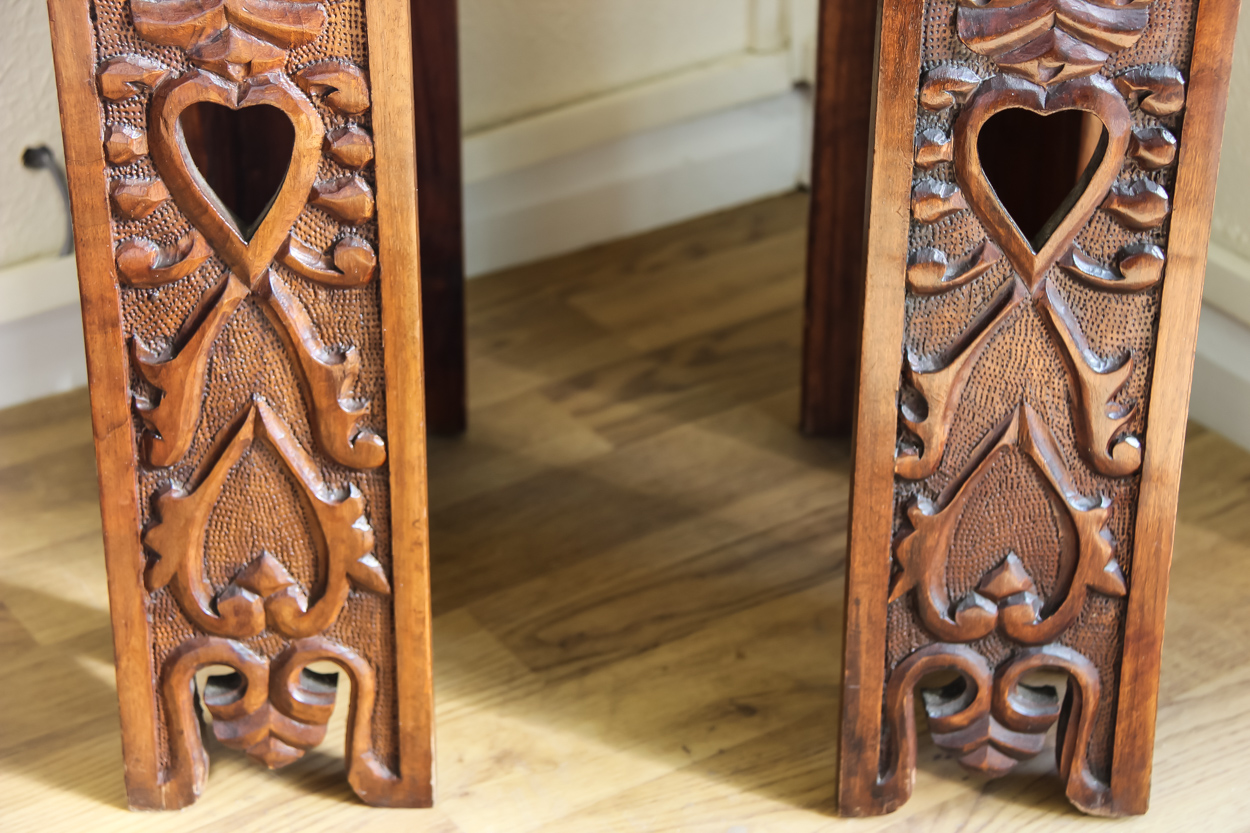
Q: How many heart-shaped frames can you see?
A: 2